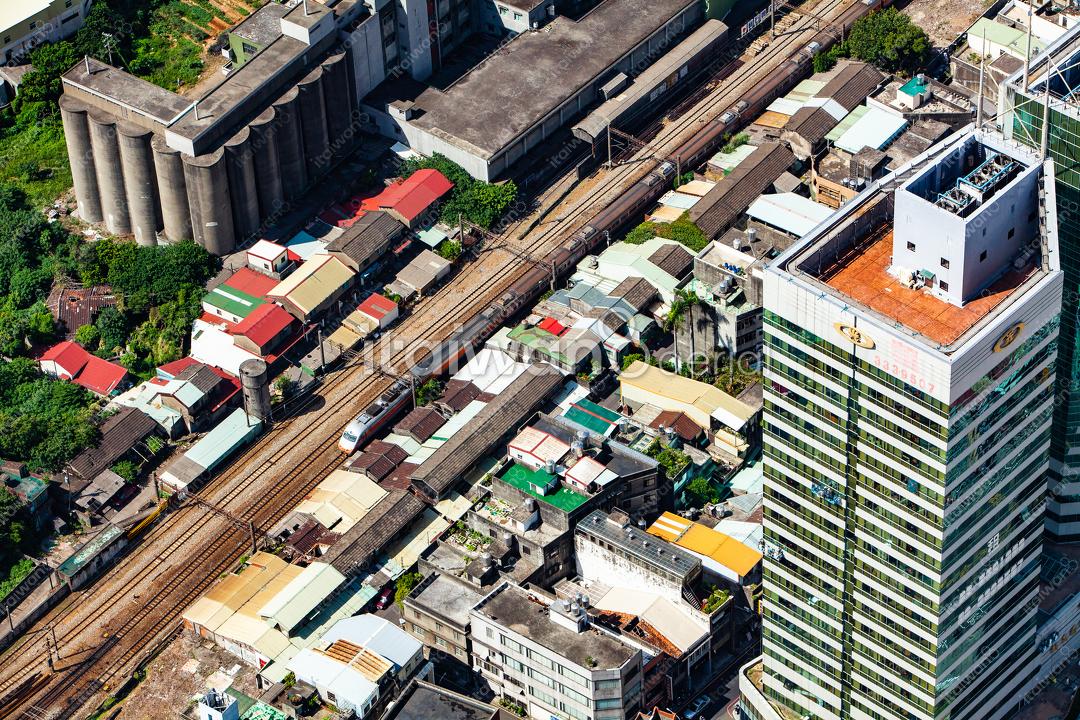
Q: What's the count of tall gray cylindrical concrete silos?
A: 10